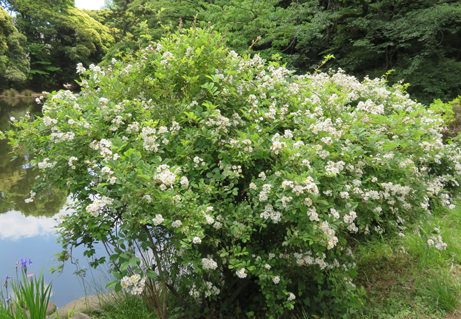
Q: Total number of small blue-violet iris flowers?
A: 3